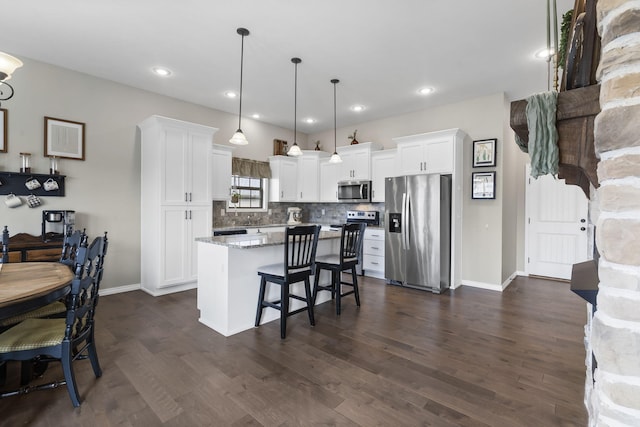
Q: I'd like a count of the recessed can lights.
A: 7